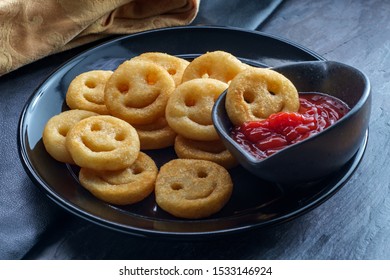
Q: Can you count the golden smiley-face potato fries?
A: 12